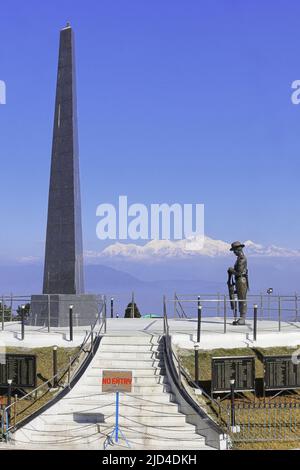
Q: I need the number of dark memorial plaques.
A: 3